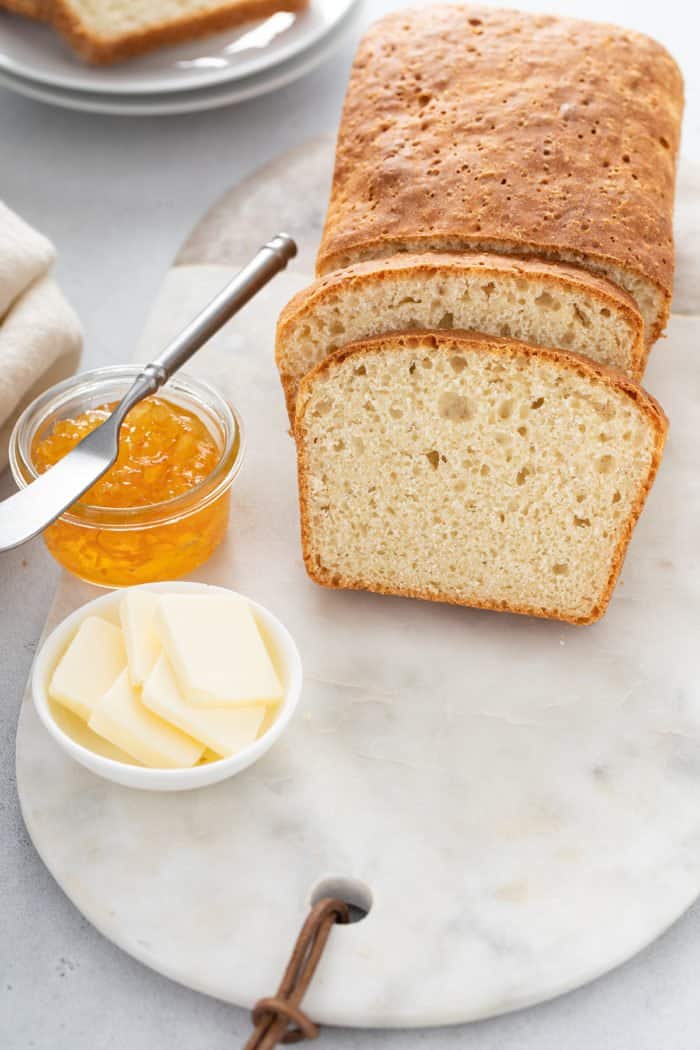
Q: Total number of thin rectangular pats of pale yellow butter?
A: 5